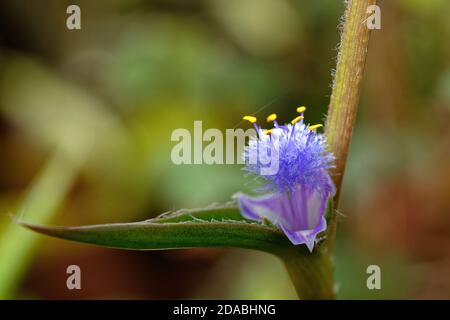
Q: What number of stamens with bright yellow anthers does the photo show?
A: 6